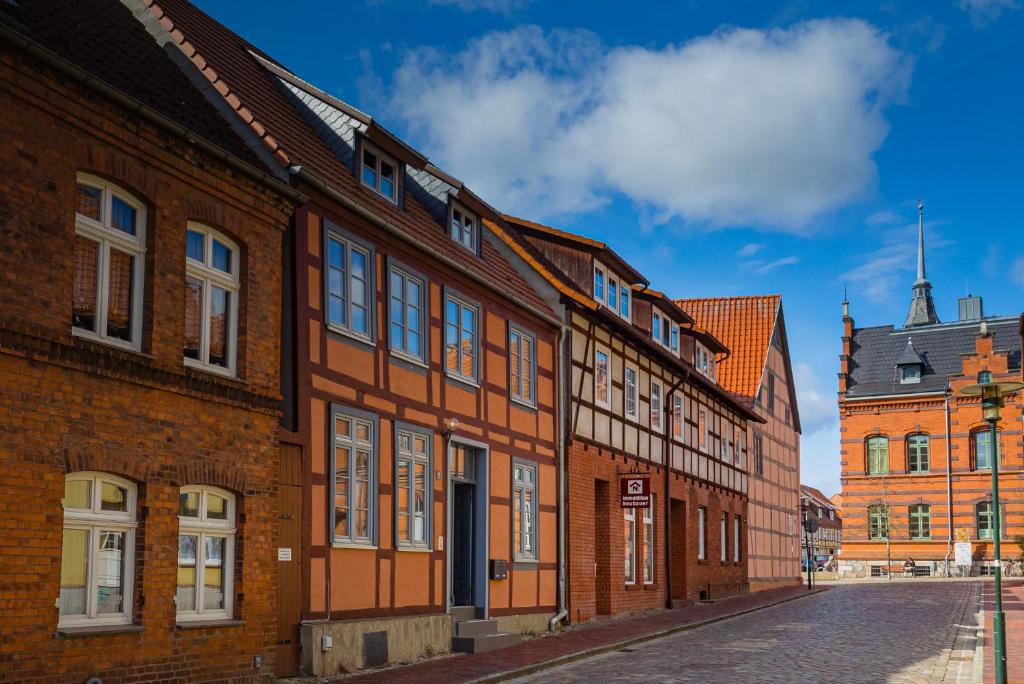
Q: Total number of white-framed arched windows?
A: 4